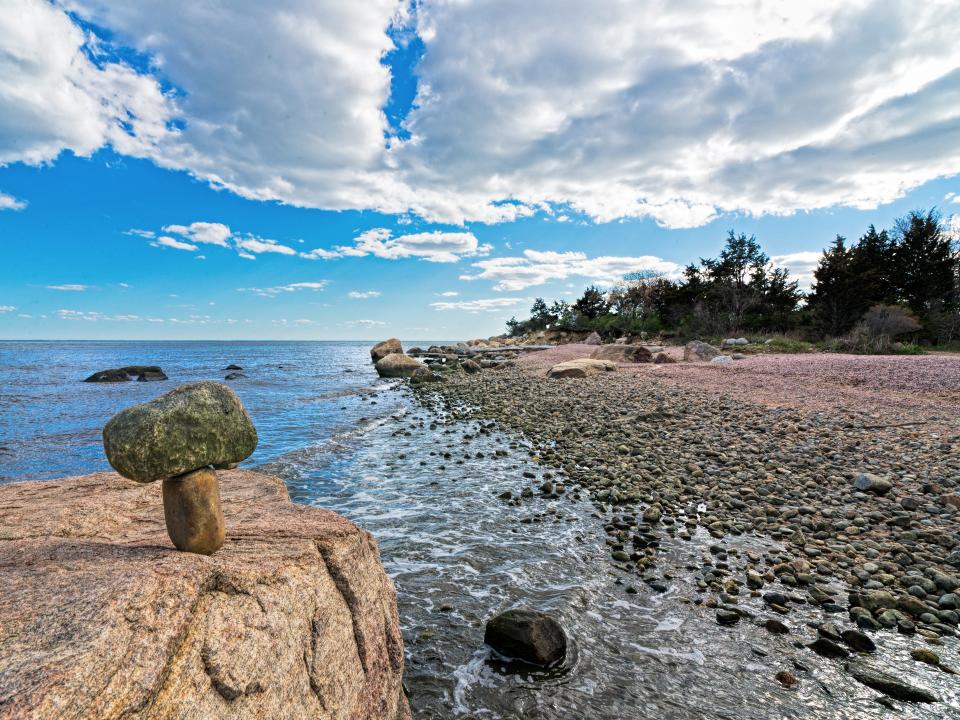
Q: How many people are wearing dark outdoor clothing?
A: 0